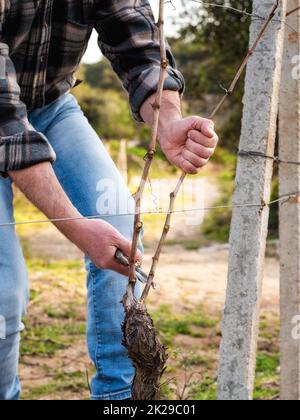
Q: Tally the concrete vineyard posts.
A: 2